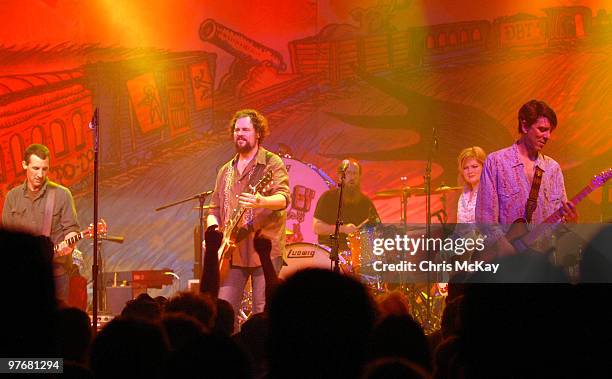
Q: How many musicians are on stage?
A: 5